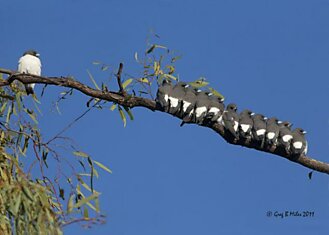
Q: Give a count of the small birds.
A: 12